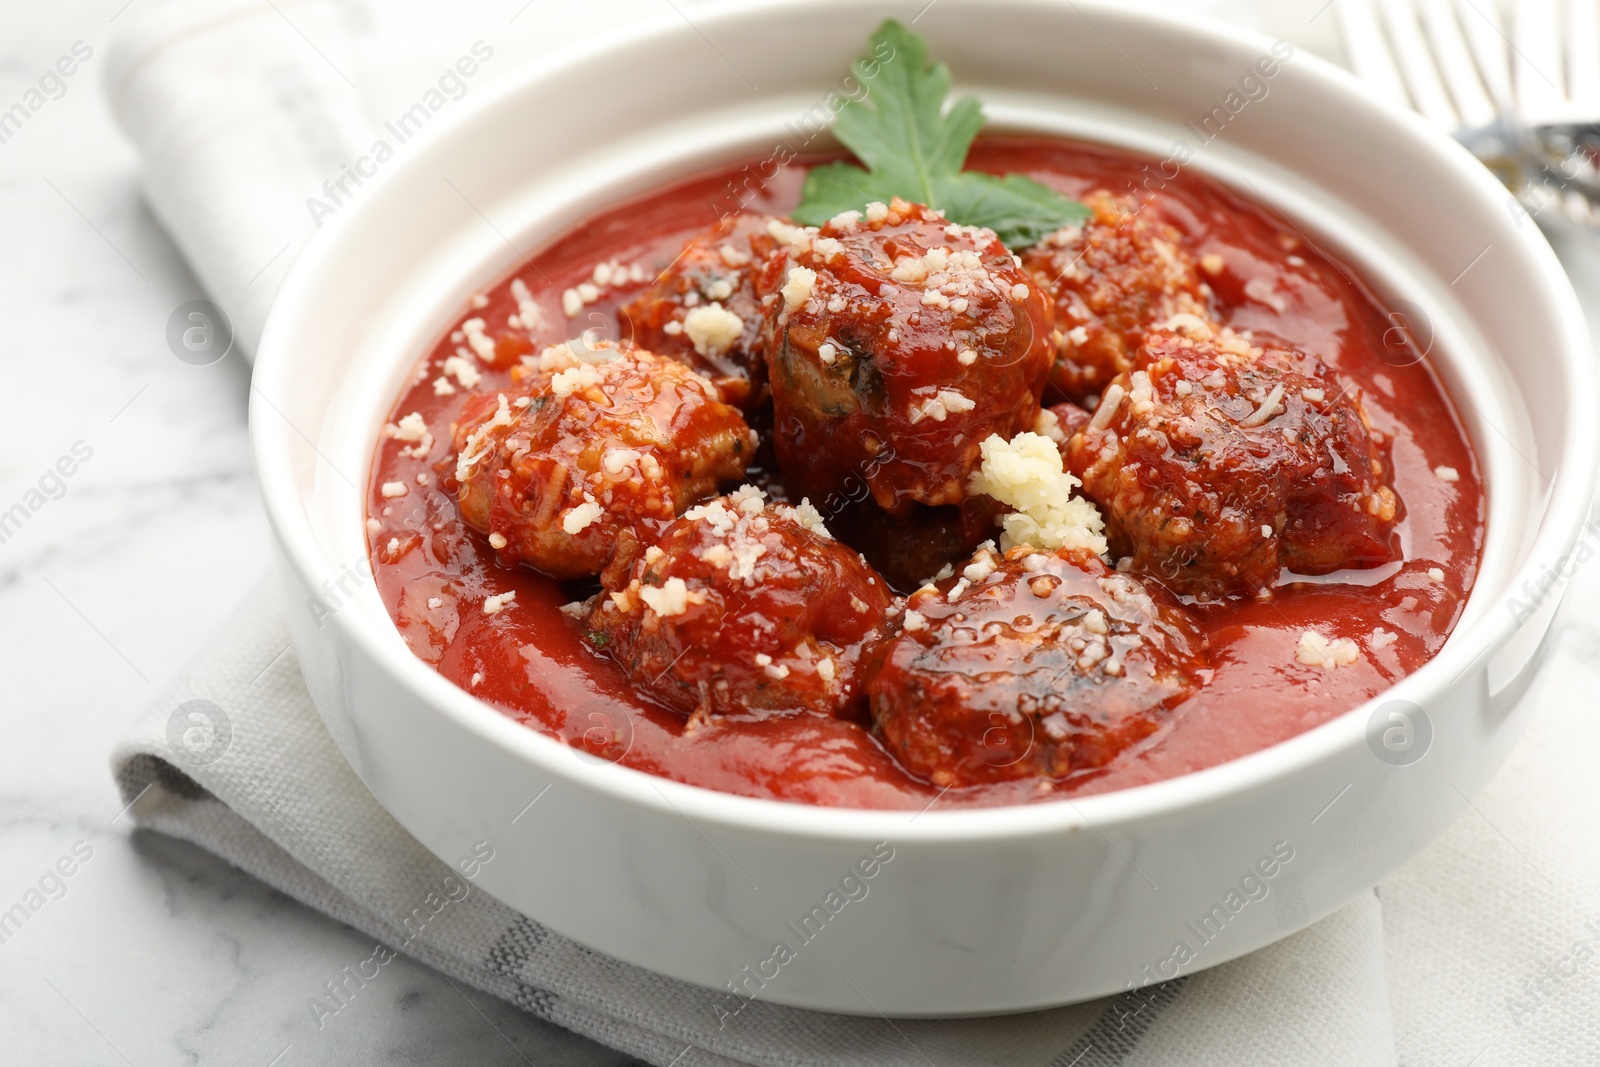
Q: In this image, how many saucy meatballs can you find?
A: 7